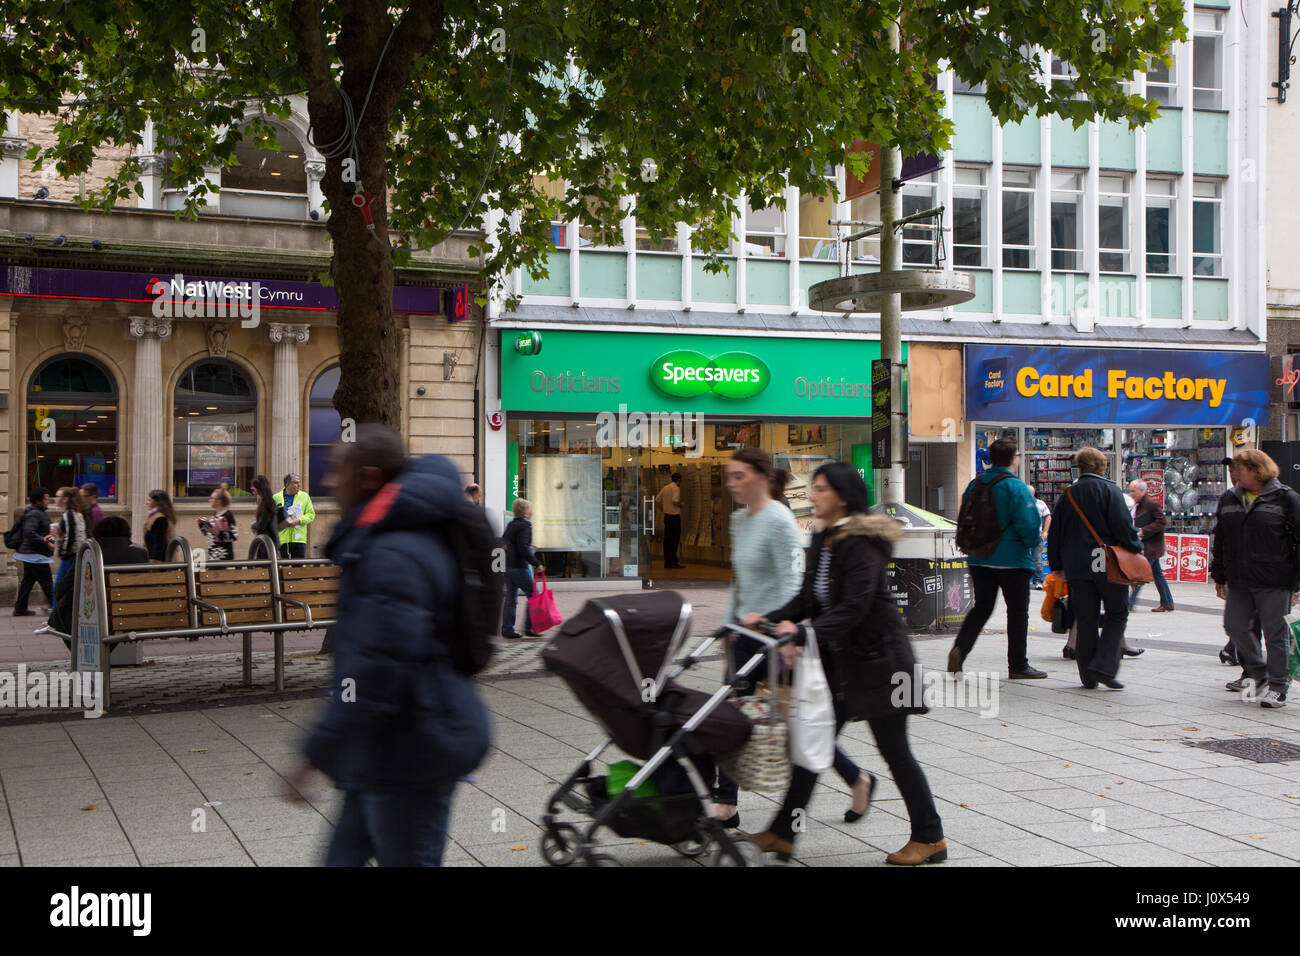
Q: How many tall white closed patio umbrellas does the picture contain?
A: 0